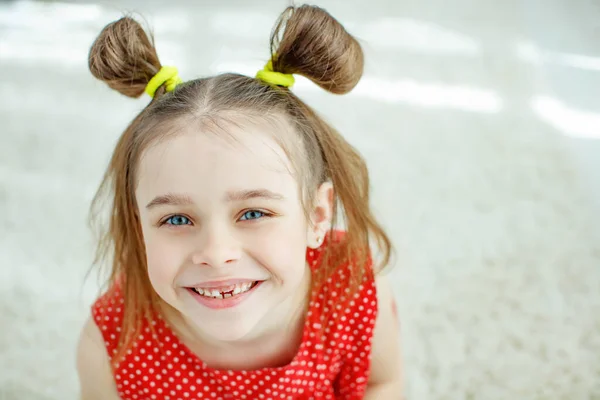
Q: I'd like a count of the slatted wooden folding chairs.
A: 0